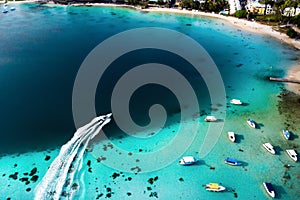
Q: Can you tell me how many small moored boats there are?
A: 11